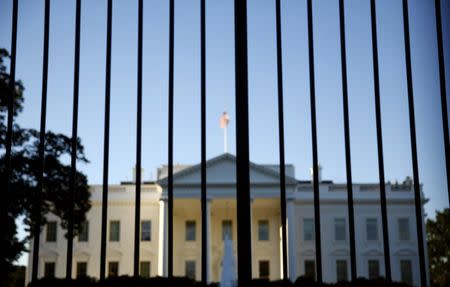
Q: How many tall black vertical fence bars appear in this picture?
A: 14